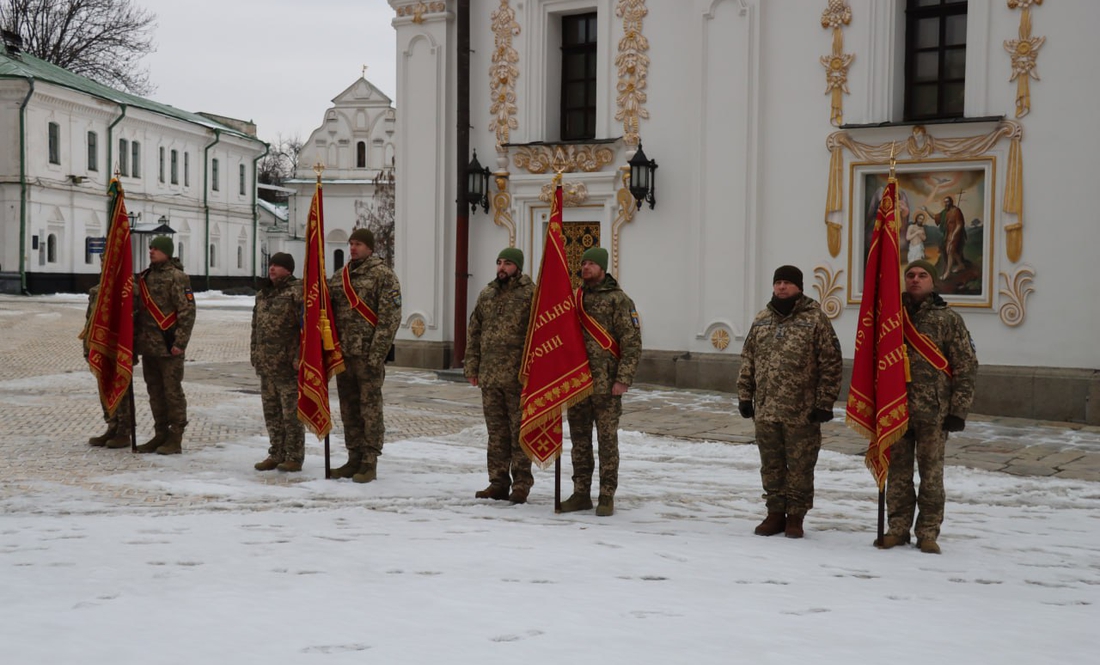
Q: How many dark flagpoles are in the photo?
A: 4